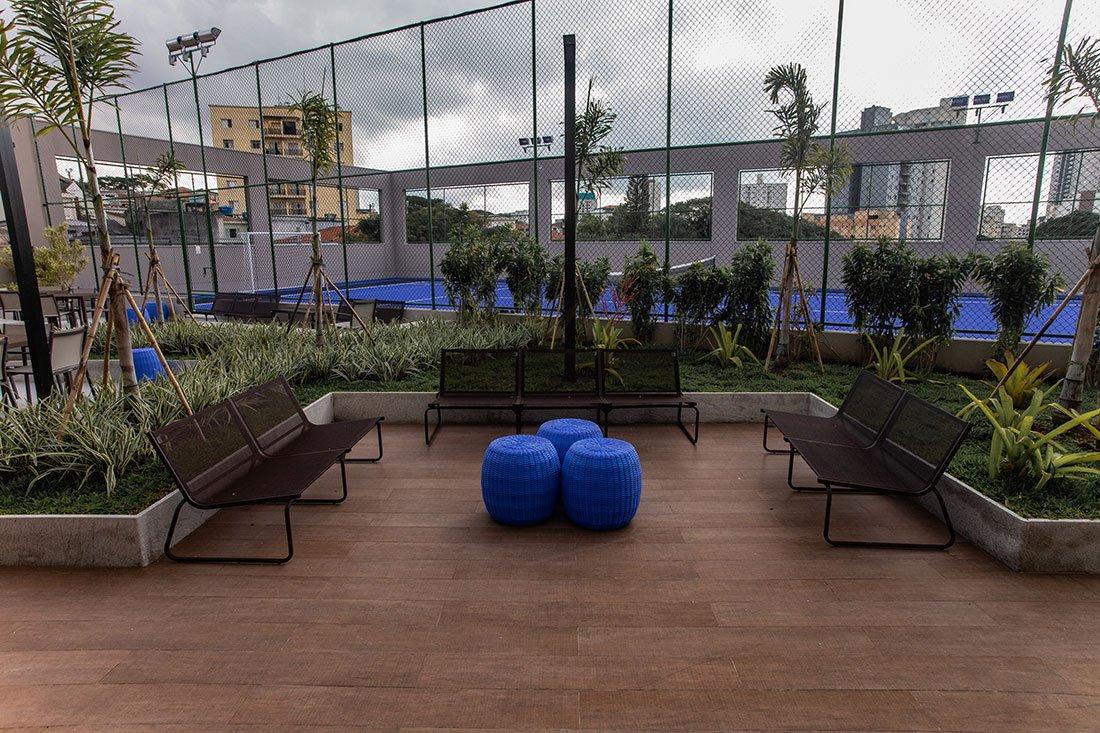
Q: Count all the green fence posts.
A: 12